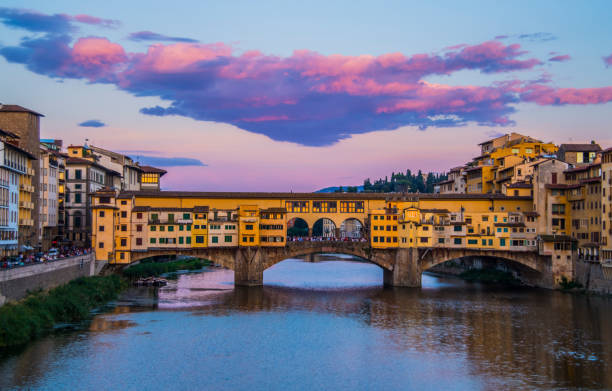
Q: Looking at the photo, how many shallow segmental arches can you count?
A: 3